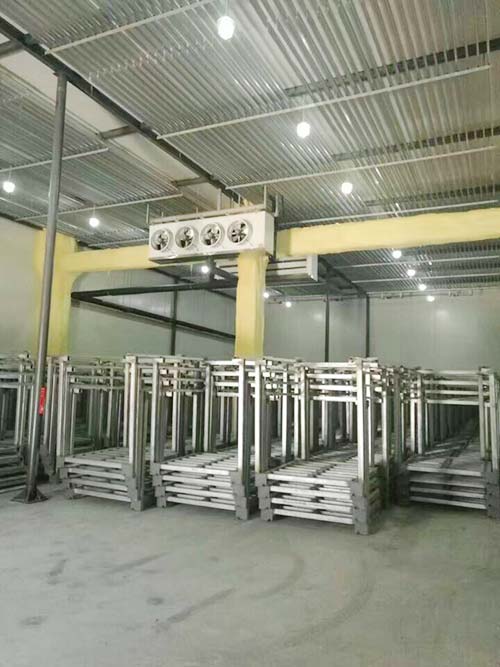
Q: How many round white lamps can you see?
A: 12